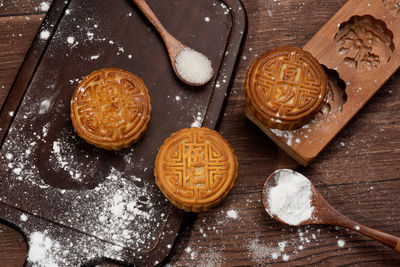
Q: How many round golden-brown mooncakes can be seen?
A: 3